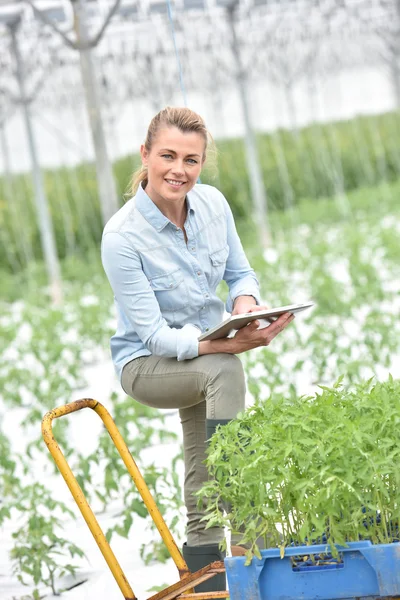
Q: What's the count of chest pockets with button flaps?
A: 2